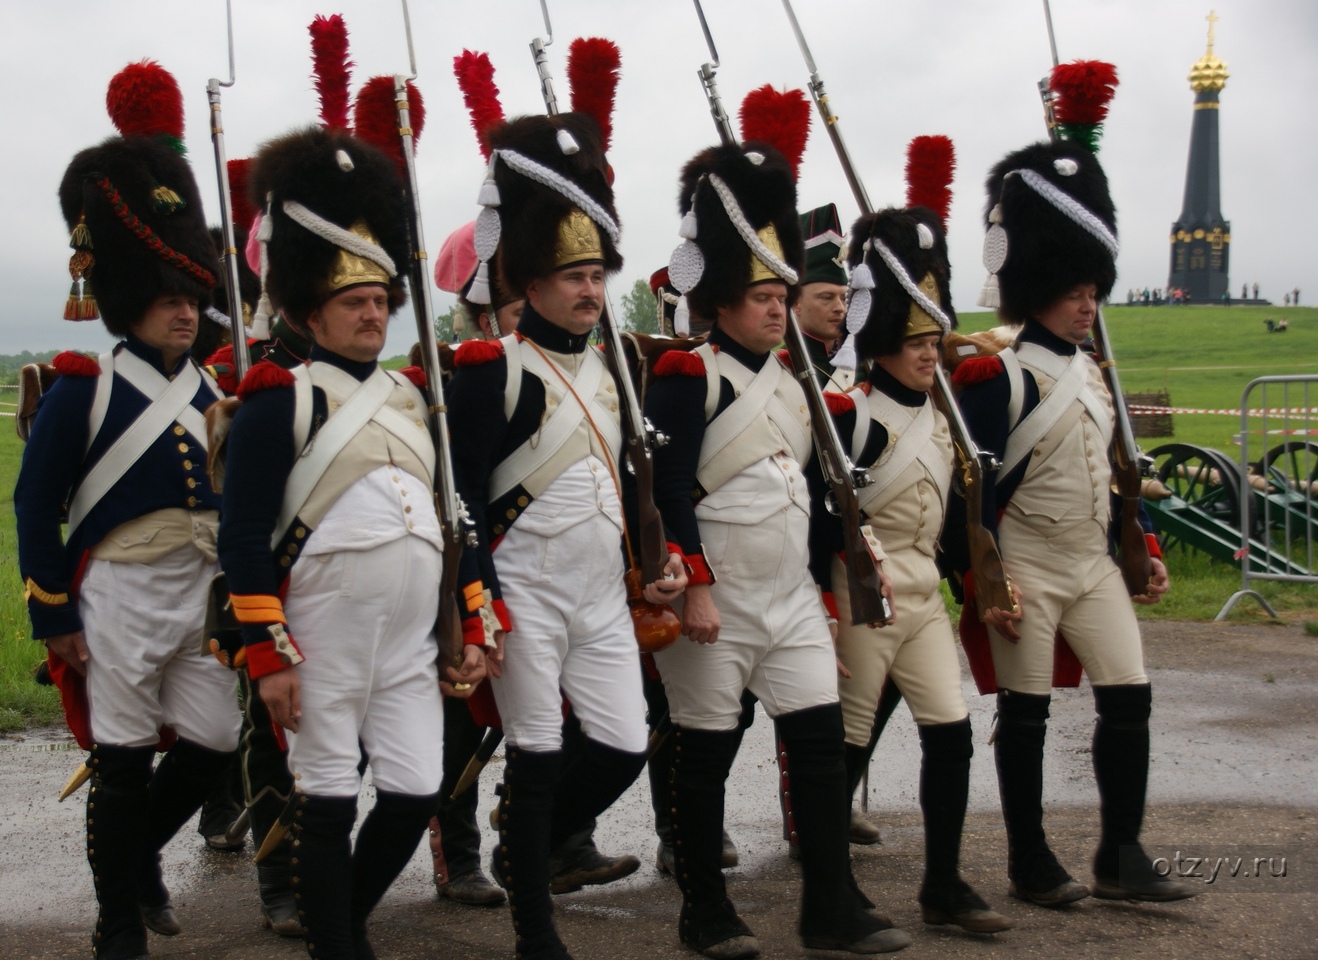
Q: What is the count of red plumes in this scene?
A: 9